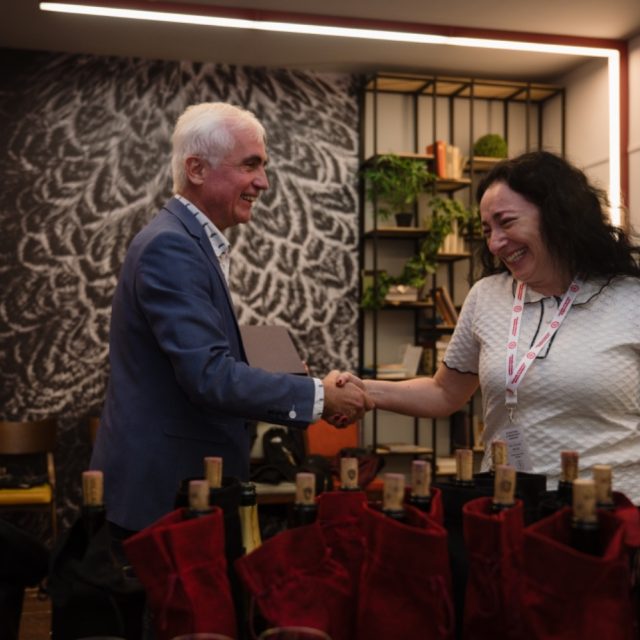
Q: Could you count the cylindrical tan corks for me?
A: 13